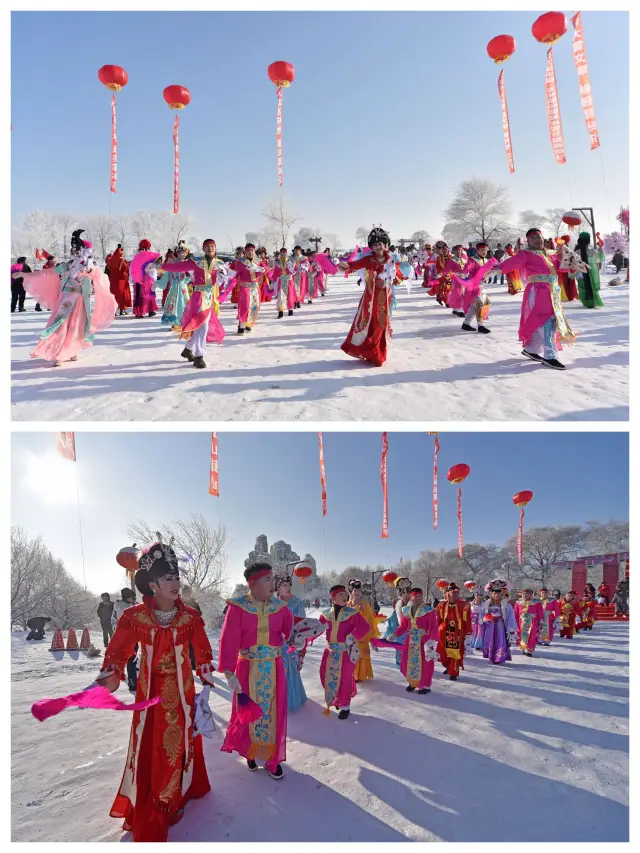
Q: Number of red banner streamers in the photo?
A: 13